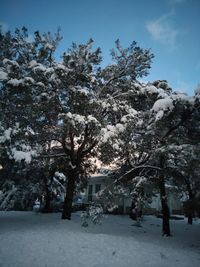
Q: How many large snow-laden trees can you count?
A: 2